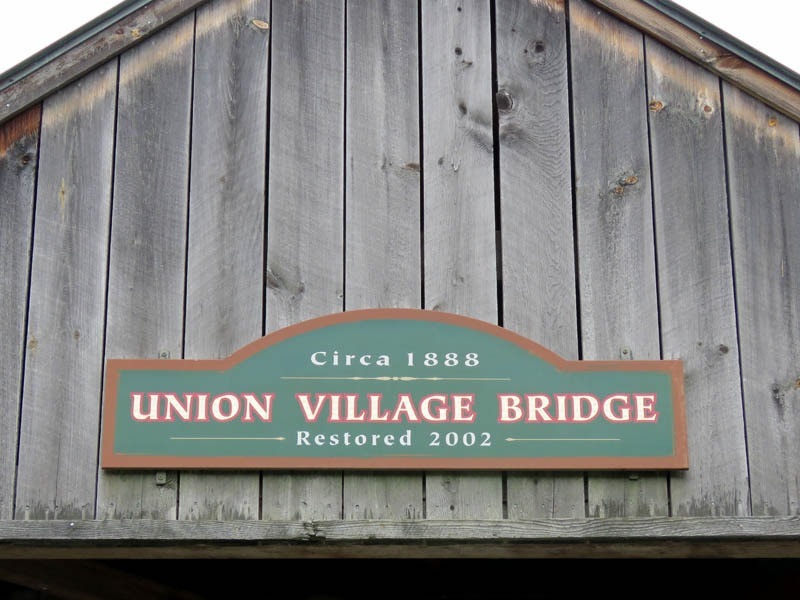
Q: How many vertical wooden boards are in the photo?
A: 11